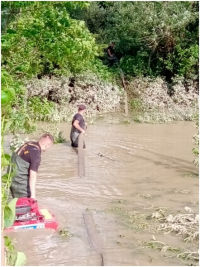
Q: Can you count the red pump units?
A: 1